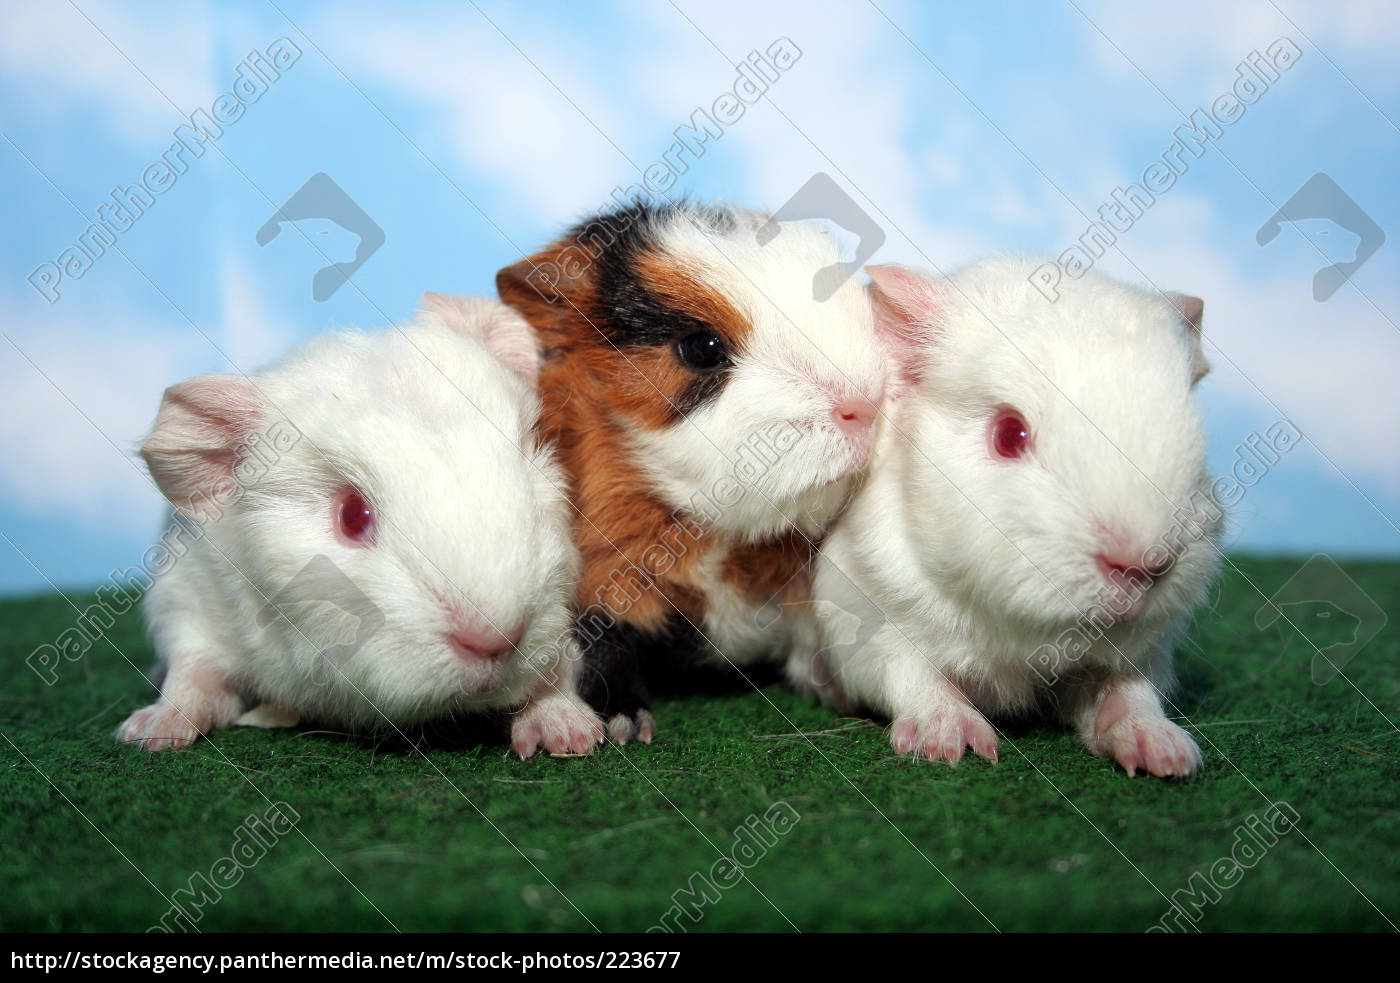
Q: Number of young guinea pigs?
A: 3